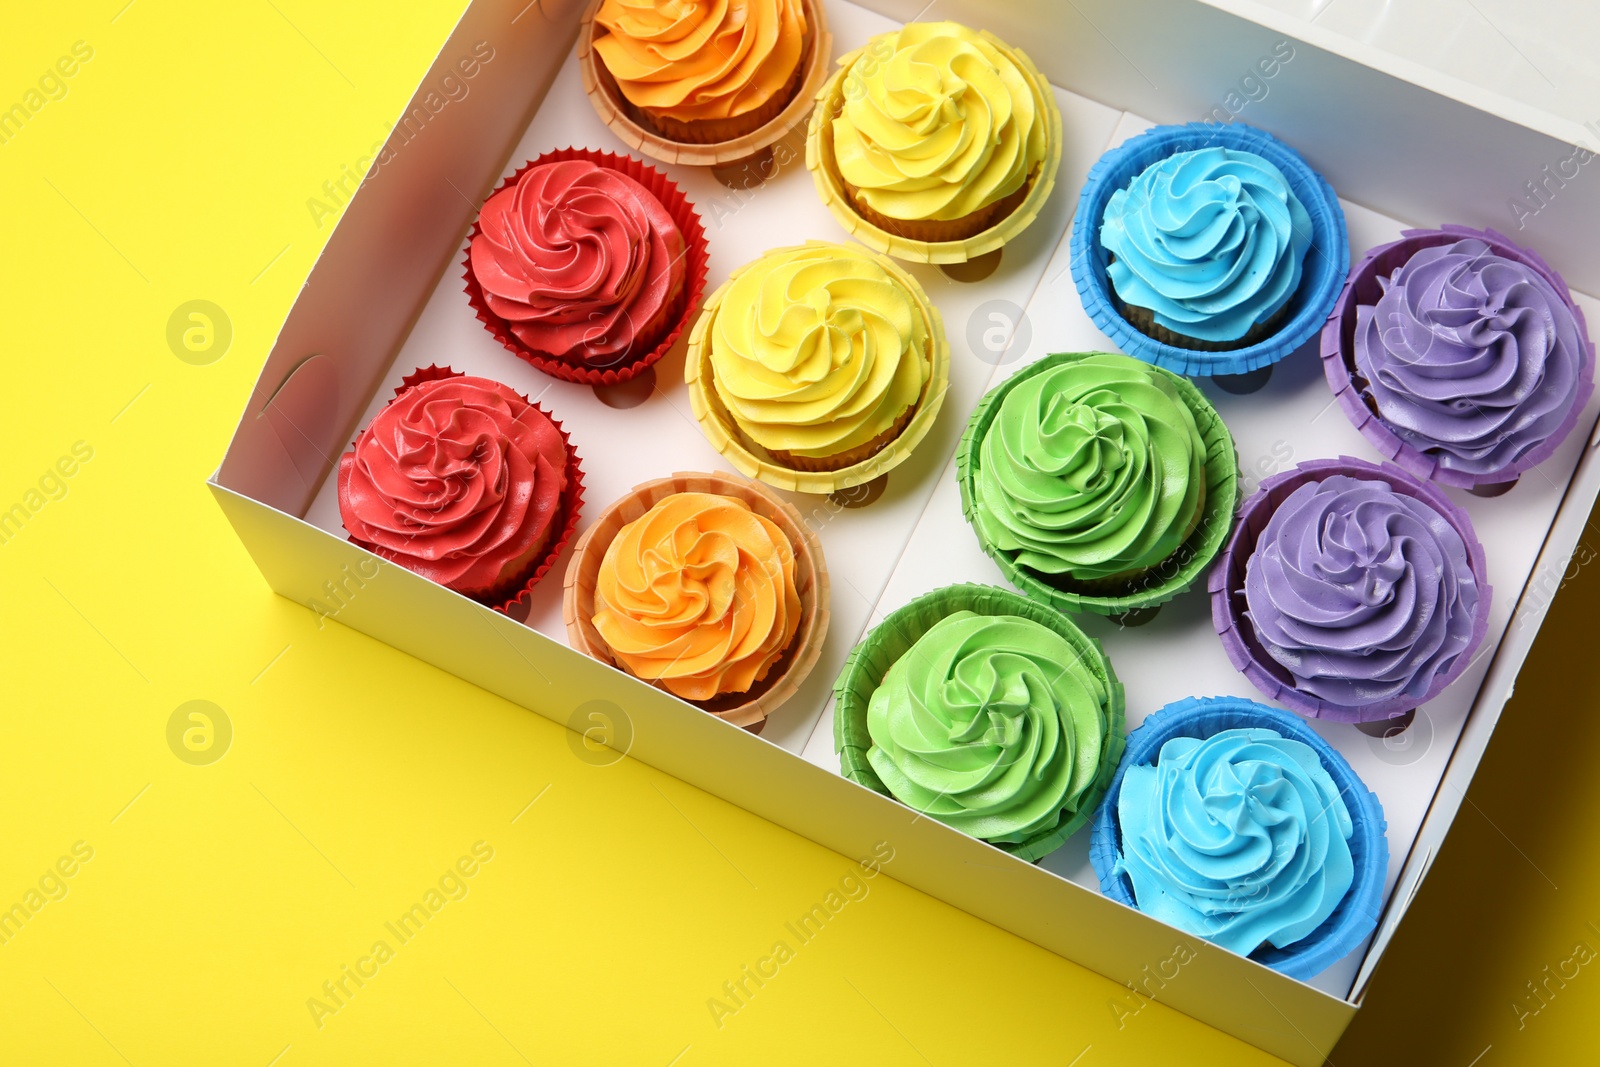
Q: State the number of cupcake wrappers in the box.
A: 12